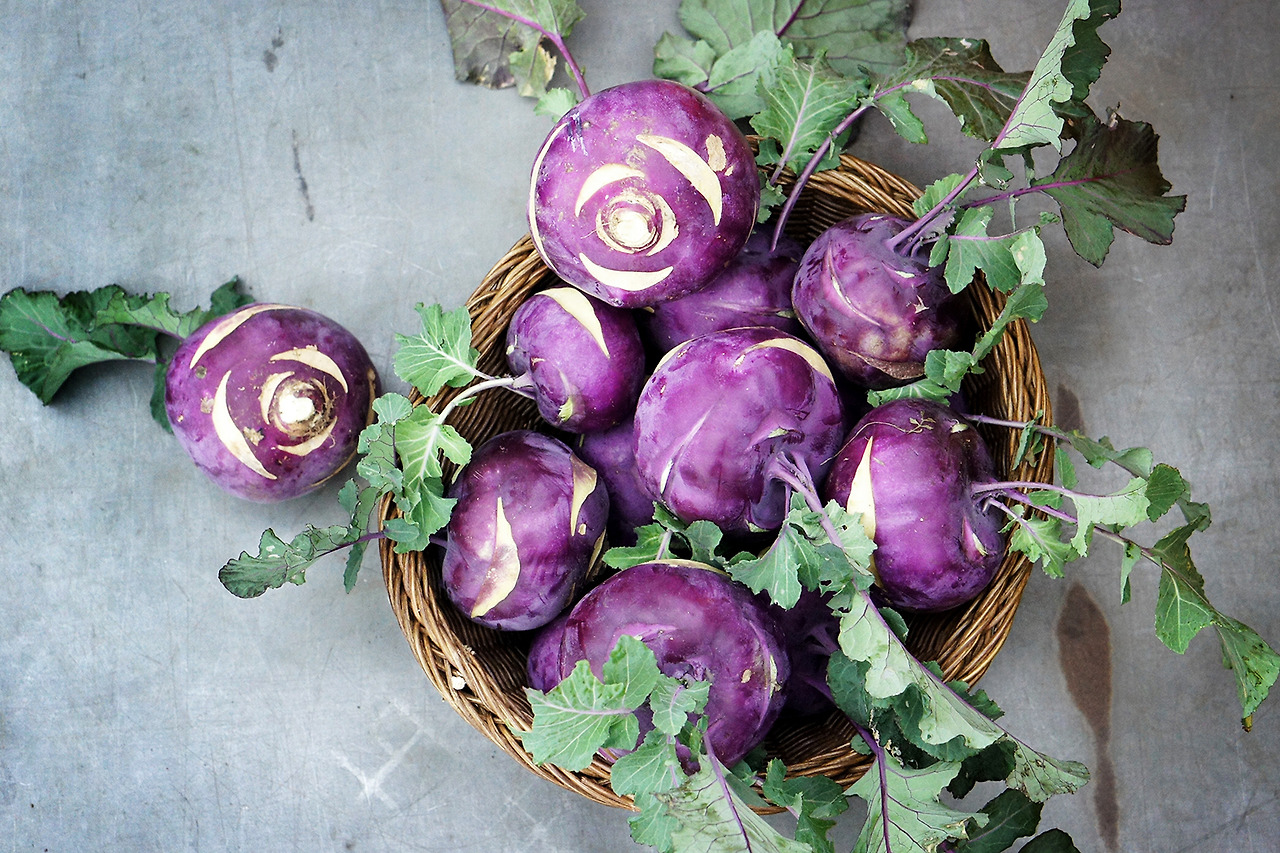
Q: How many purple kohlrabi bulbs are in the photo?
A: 11